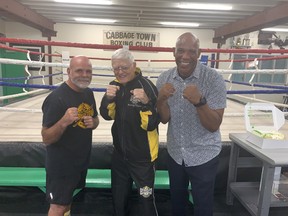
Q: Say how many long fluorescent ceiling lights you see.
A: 5